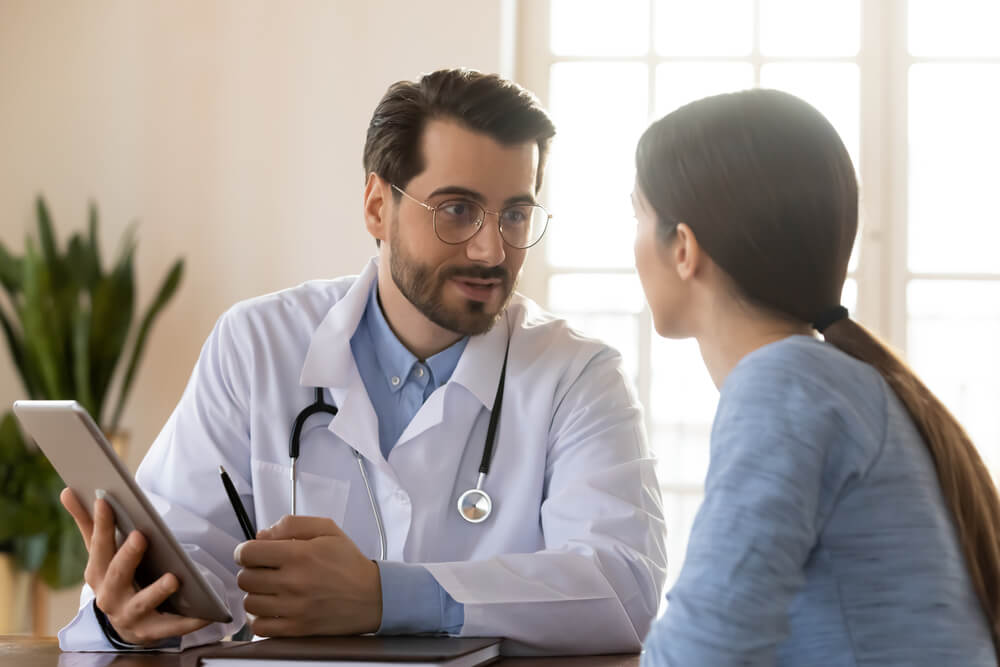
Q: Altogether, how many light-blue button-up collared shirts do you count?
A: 1